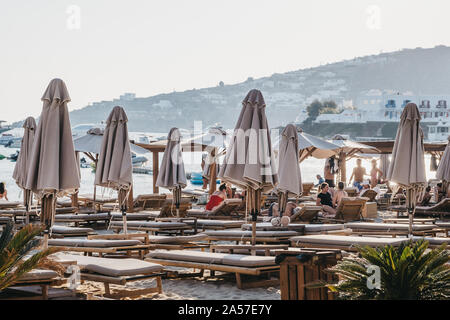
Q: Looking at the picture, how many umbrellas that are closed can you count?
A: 8